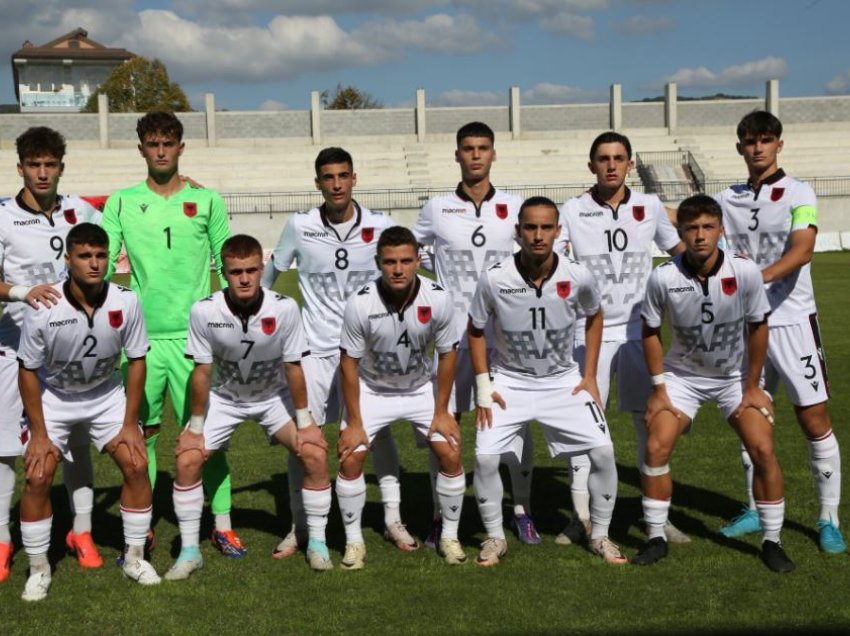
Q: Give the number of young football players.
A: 11